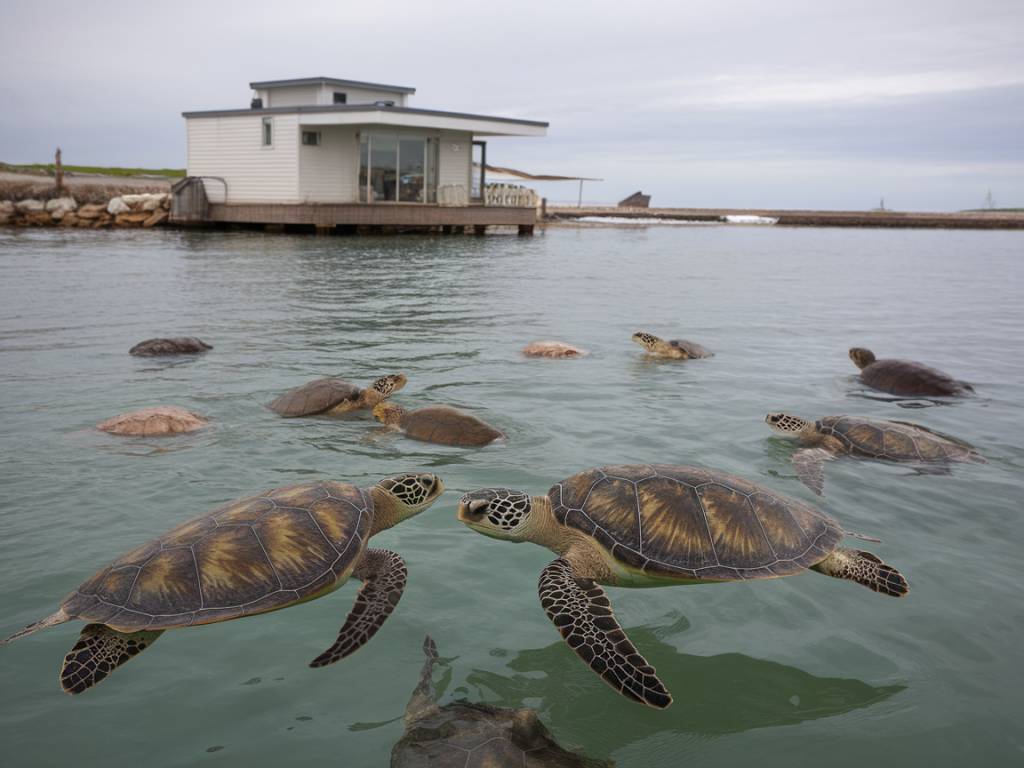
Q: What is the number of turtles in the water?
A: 11